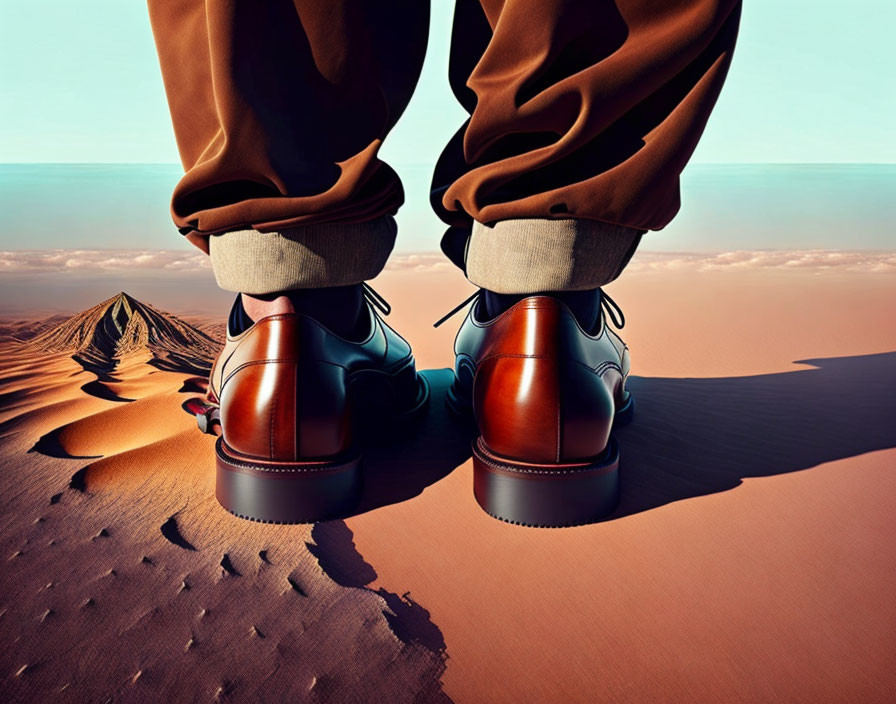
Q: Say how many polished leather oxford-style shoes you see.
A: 2